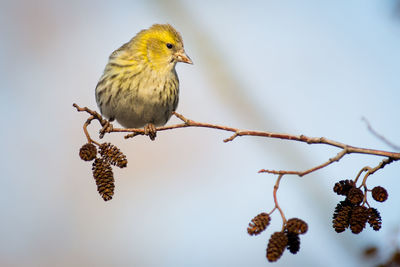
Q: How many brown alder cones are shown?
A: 13